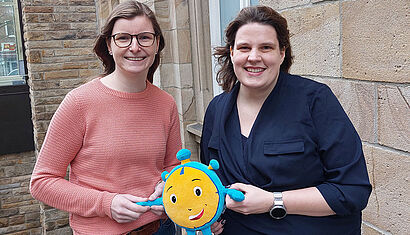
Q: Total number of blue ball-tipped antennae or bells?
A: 3